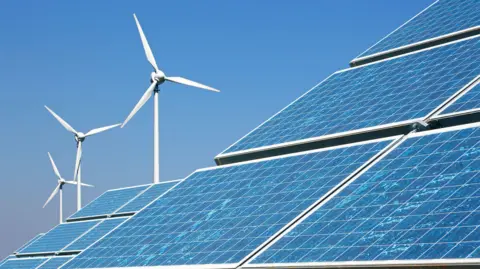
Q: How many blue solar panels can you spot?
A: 11